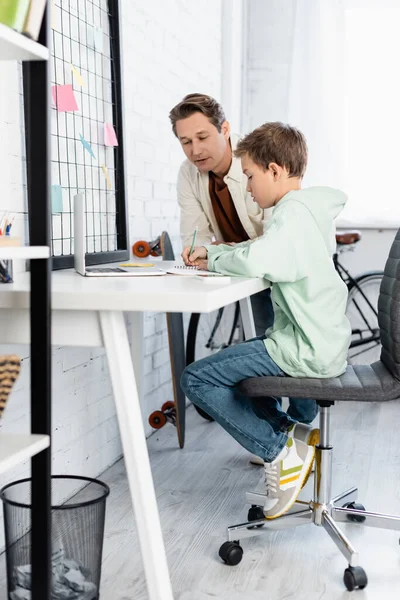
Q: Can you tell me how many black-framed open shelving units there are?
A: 1